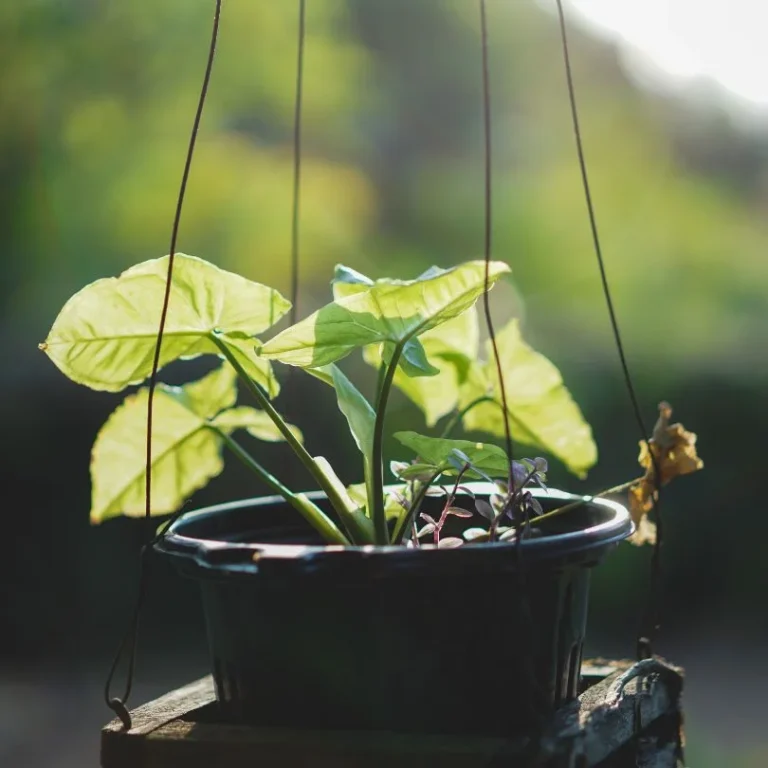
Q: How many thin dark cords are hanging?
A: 4